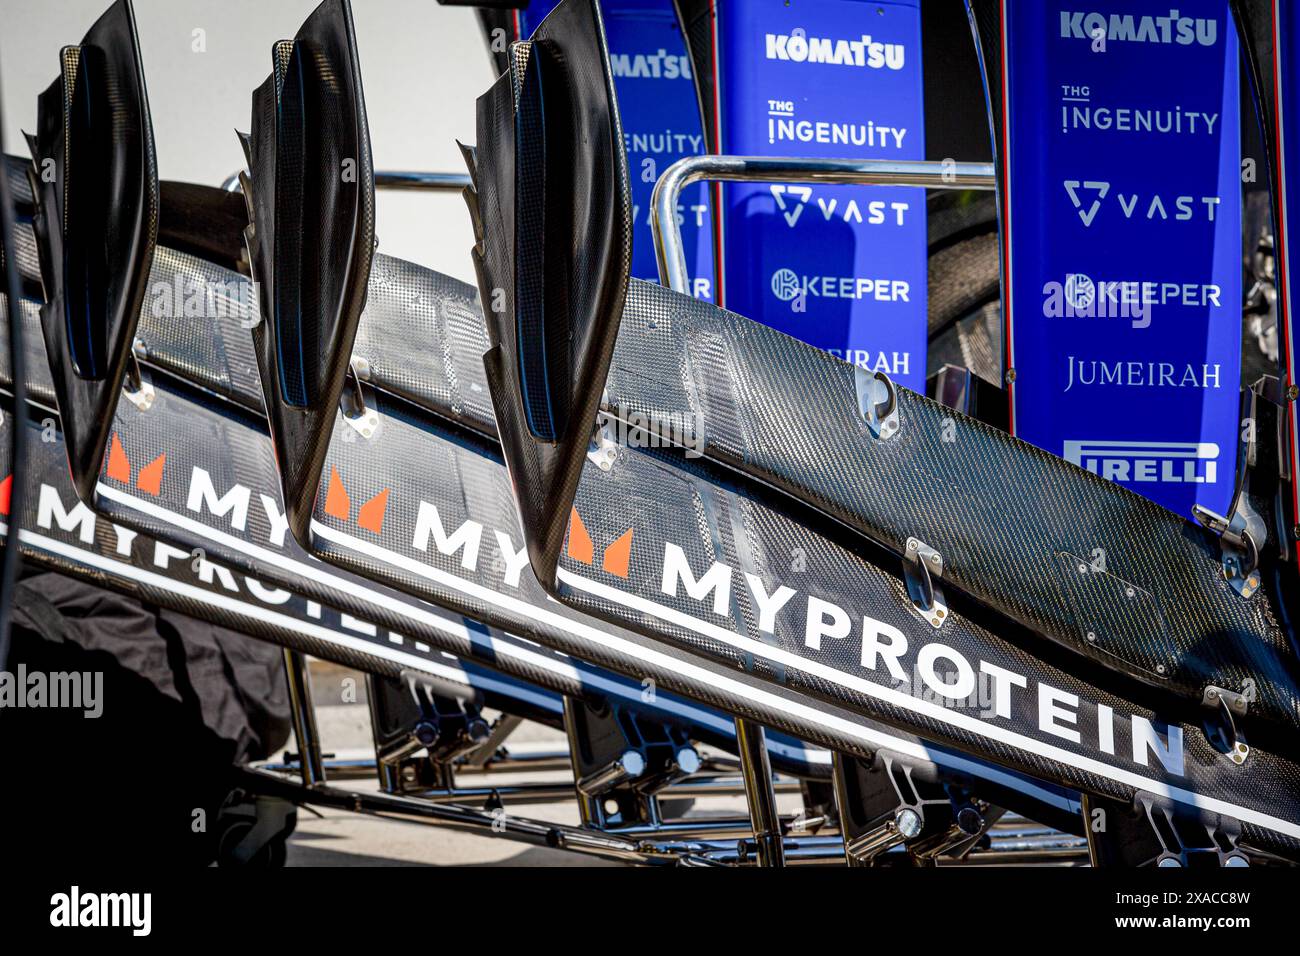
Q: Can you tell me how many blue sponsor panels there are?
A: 3